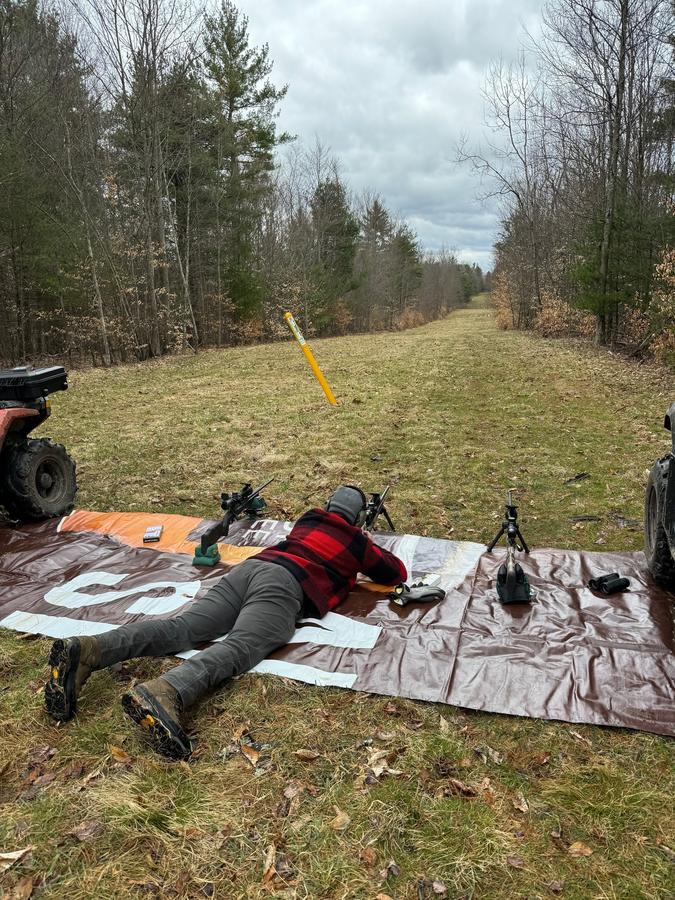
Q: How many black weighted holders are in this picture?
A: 1